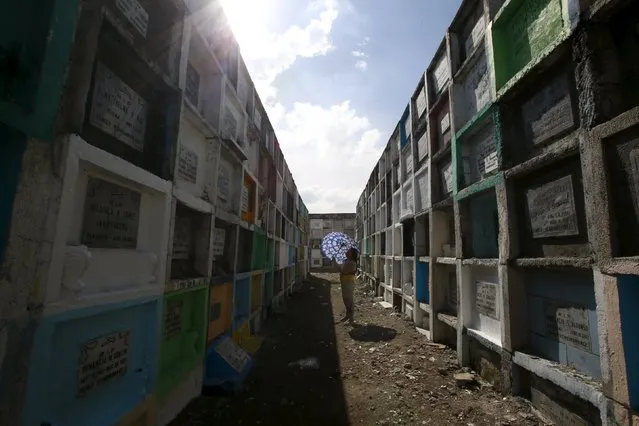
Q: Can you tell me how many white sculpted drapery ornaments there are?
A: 2